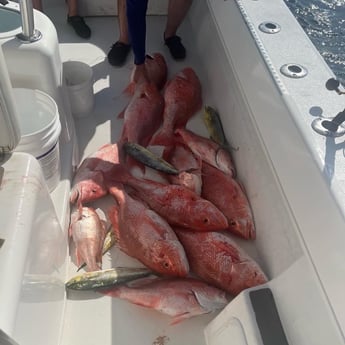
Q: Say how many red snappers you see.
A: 12